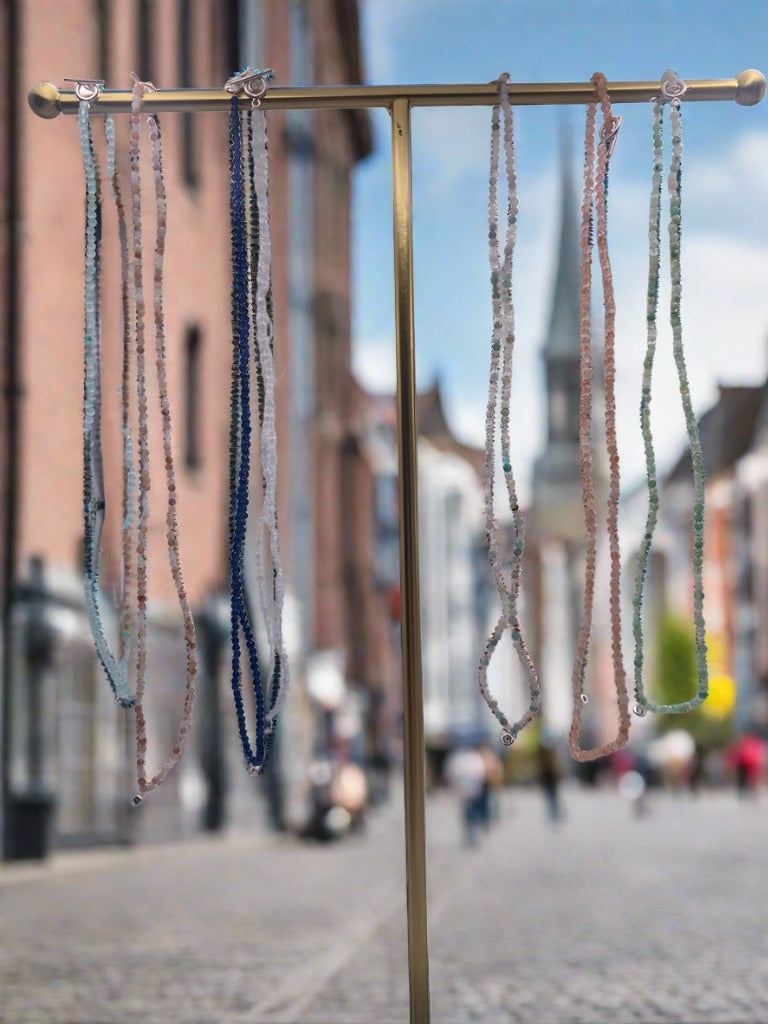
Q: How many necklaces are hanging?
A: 7